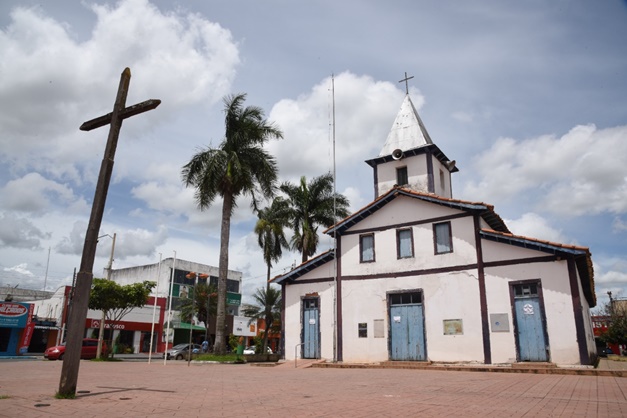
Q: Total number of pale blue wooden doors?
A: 3